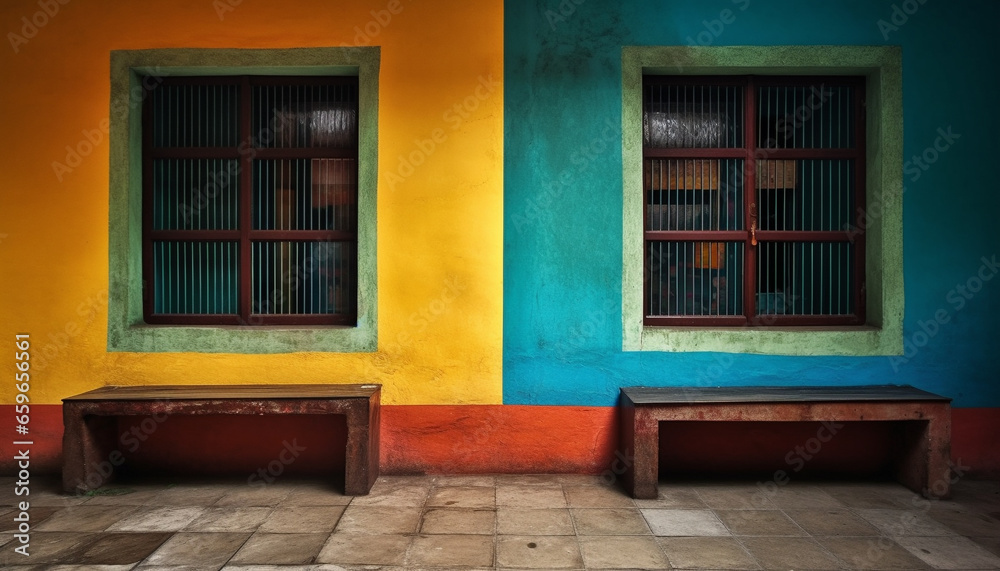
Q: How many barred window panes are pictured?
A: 12